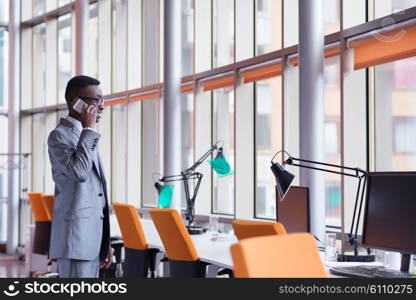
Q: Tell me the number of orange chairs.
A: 6